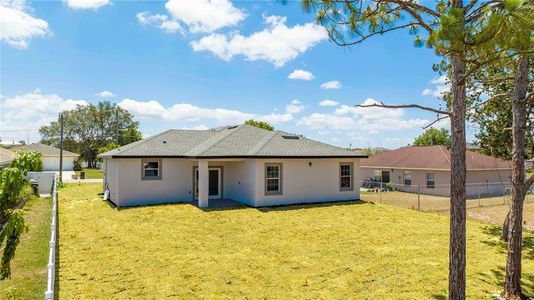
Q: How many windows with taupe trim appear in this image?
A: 3